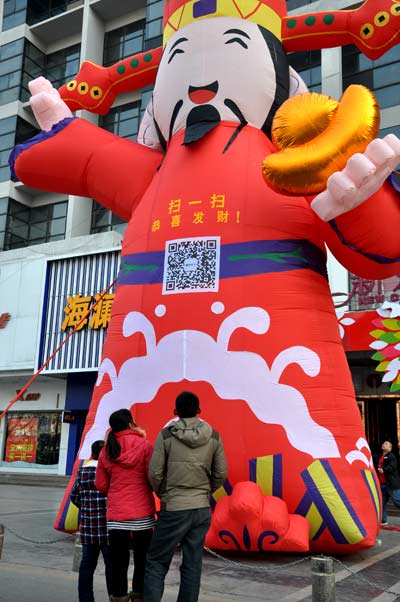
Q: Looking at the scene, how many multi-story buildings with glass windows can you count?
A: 1